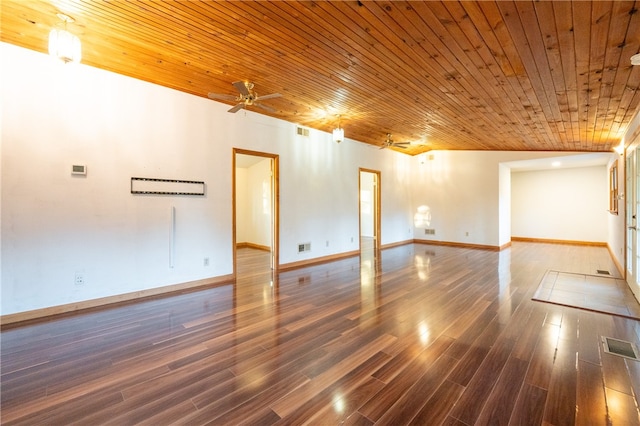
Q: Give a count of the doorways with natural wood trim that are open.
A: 2